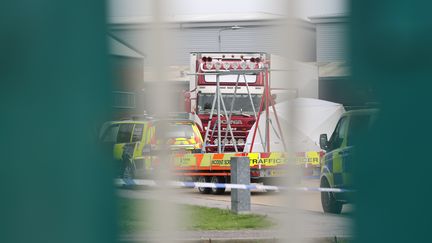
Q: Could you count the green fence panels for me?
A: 2